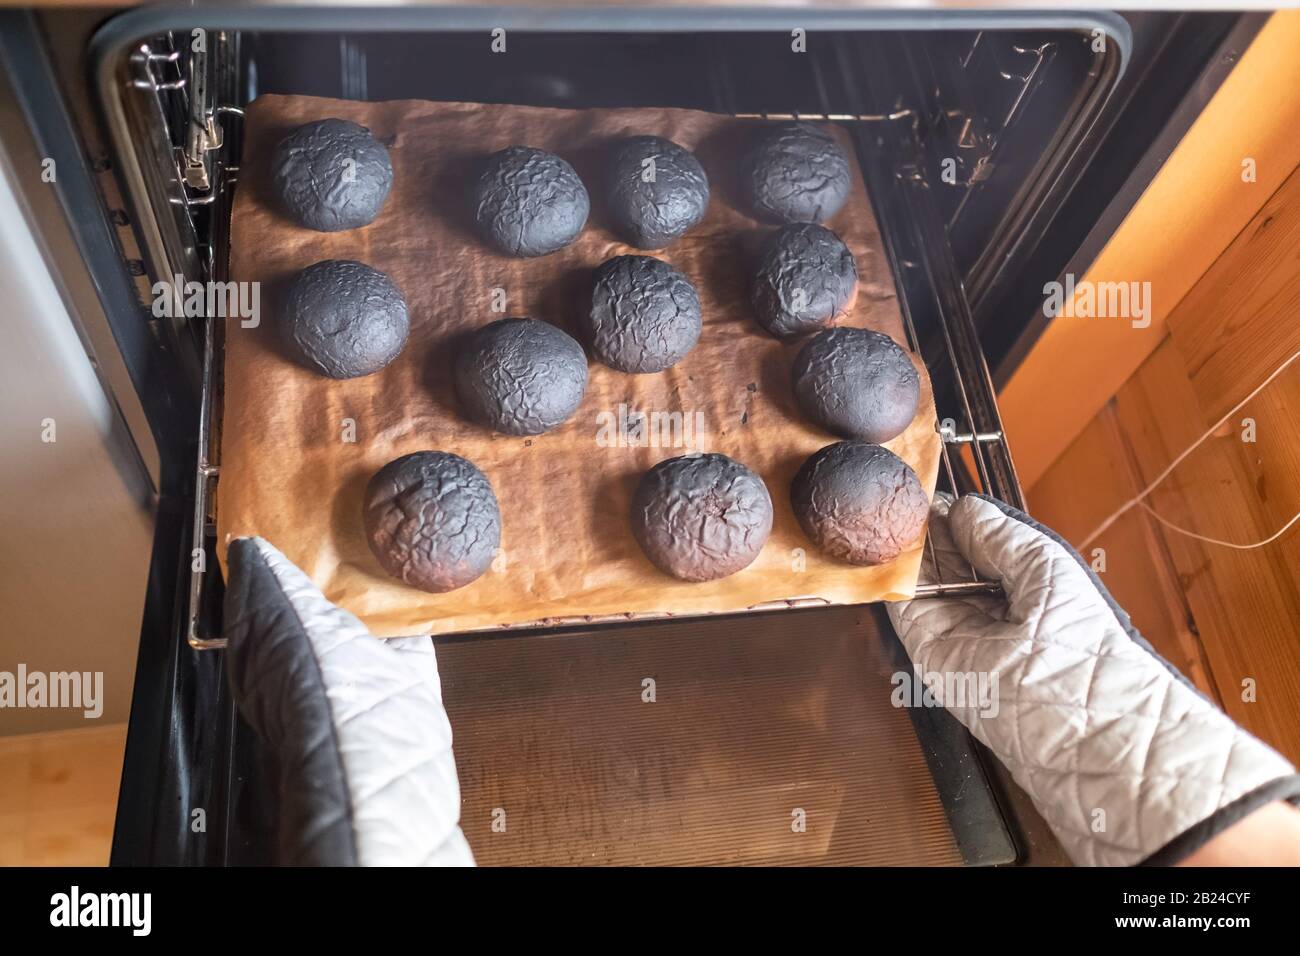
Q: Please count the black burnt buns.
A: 12